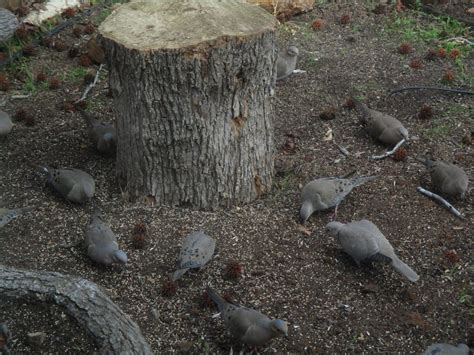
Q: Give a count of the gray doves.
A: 13